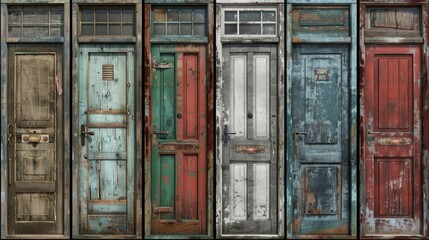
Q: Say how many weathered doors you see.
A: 6